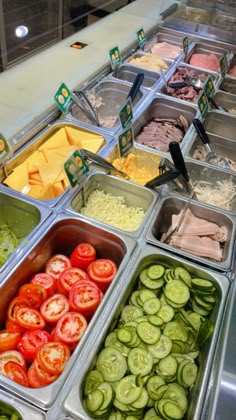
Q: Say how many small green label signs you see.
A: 11